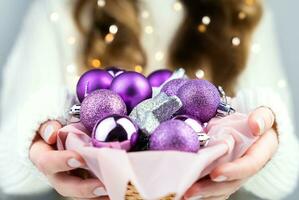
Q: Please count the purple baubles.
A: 10